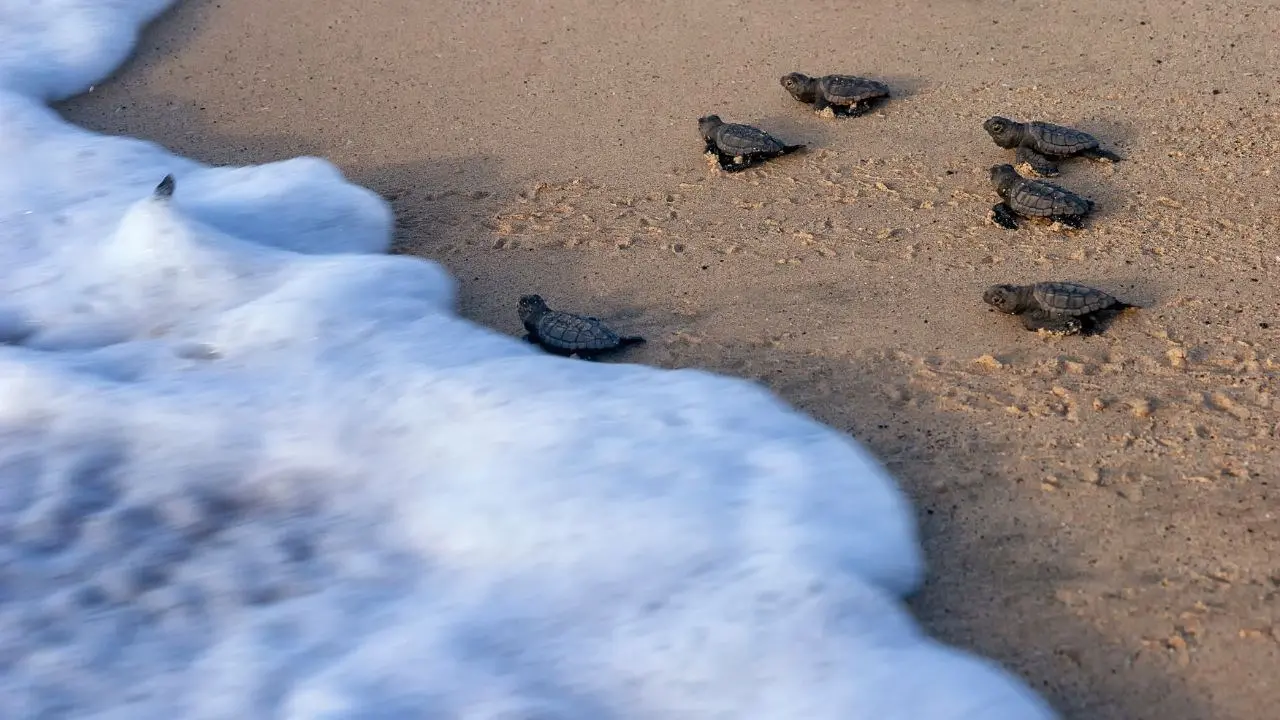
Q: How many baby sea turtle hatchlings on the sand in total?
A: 6